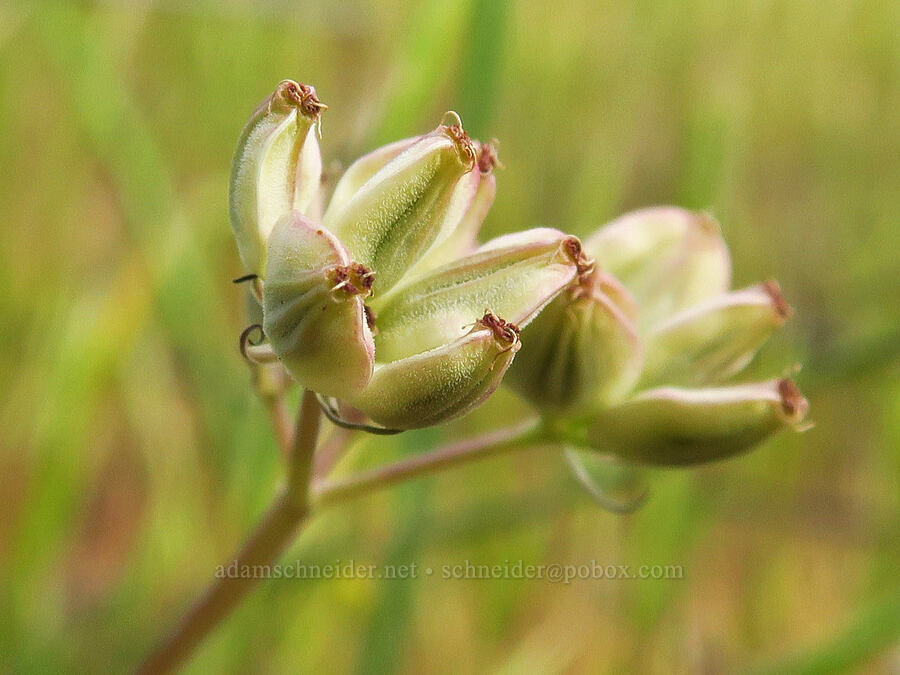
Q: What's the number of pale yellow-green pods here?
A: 10